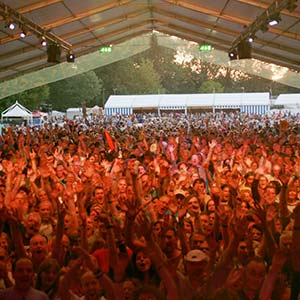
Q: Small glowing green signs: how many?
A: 2